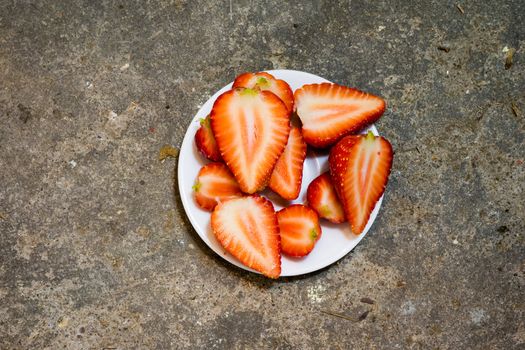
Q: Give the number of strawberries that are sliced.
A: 10